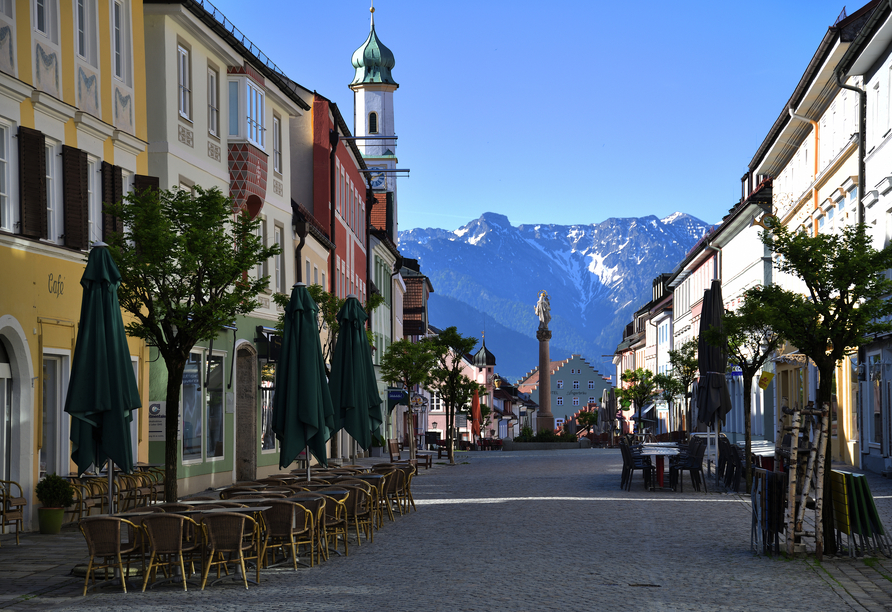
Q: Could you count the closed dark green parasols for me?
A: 3